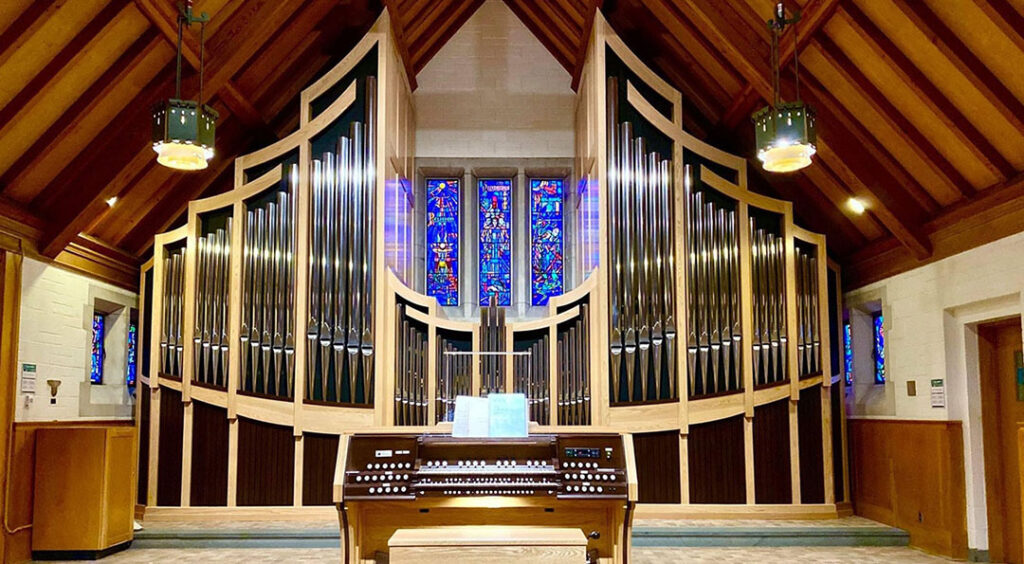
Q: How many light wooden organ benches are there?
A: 1